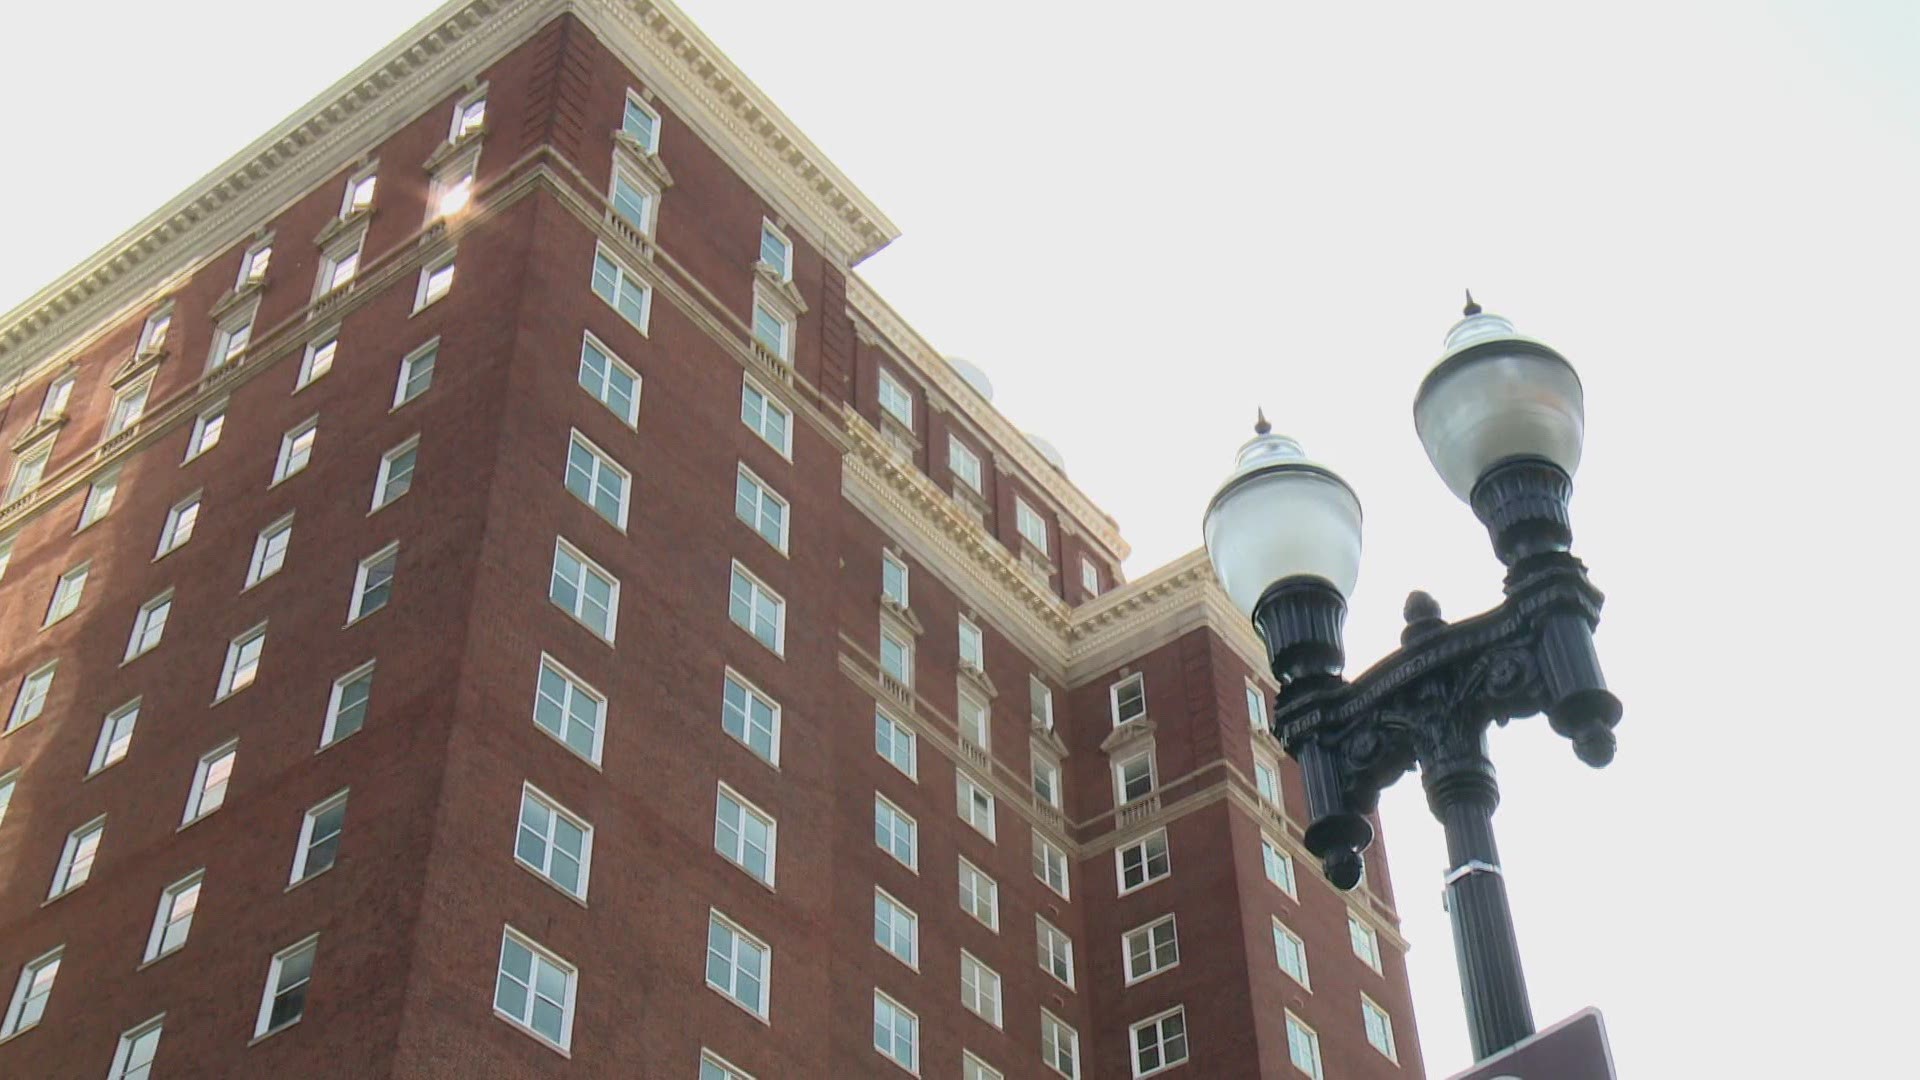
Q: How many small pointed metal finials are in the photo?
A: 2